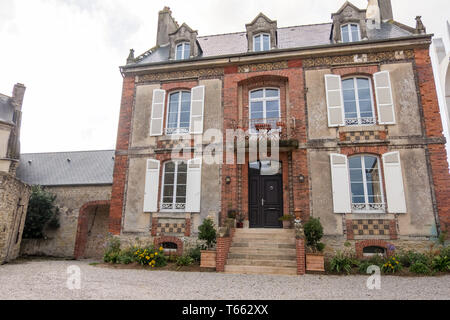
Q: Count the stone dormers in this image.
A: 3